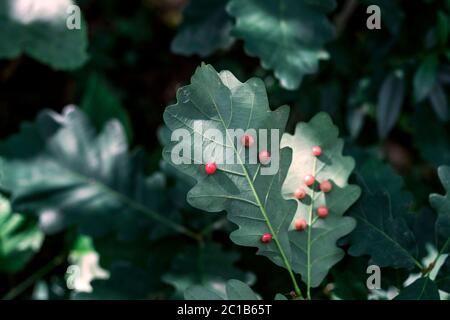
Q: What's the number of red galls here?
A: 10